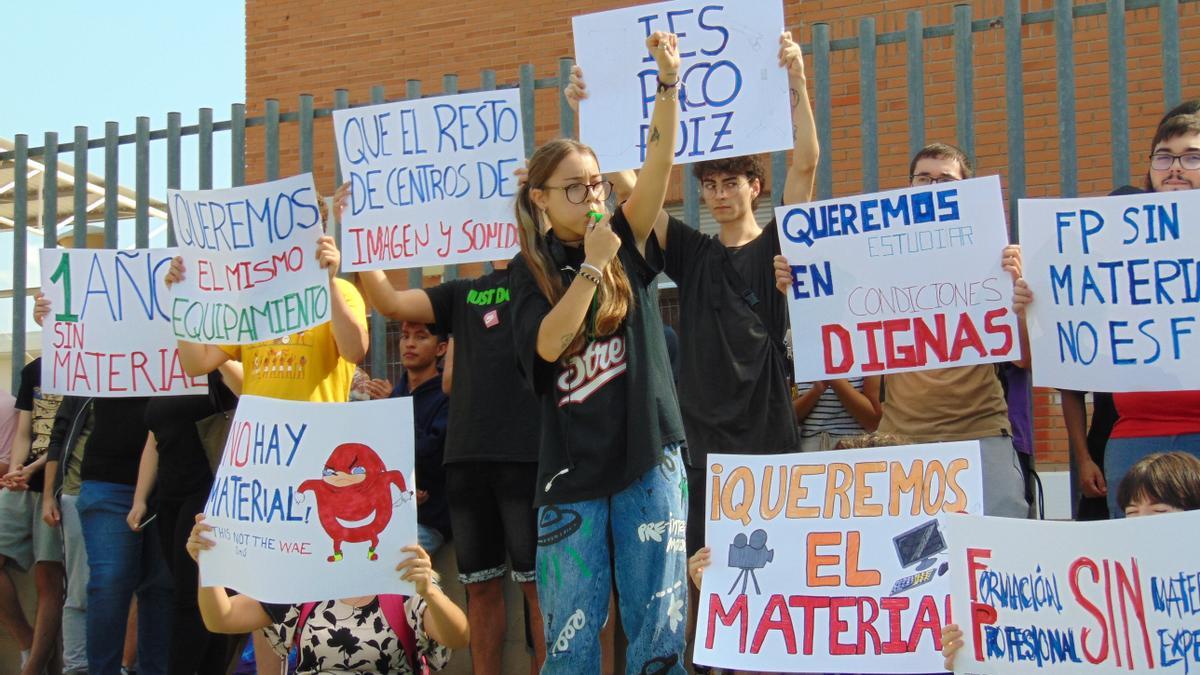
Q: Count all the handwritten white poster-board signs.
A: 9